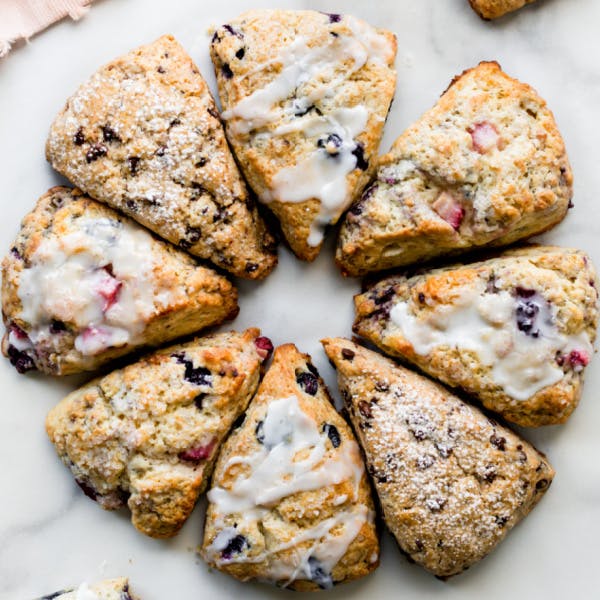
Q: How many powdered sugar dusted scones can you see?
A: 2